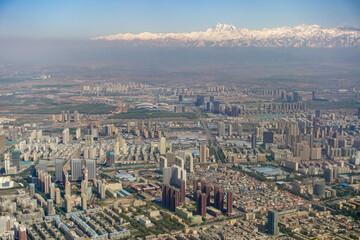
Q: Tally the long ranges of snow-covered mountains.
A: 1